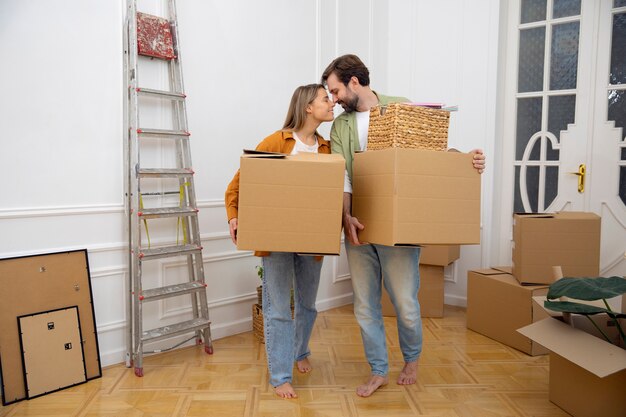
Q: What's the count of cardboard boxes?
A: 7